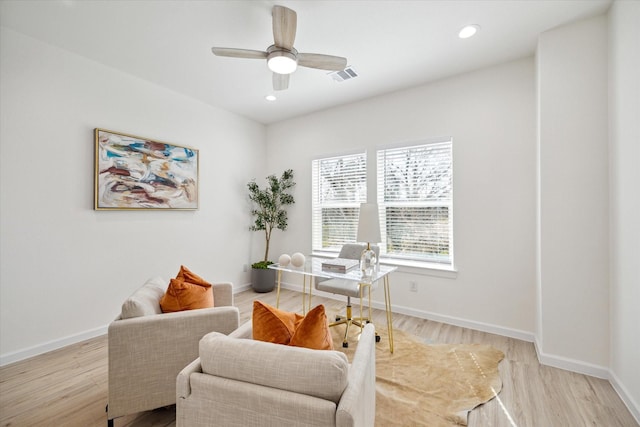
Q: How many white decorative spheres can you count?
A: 2